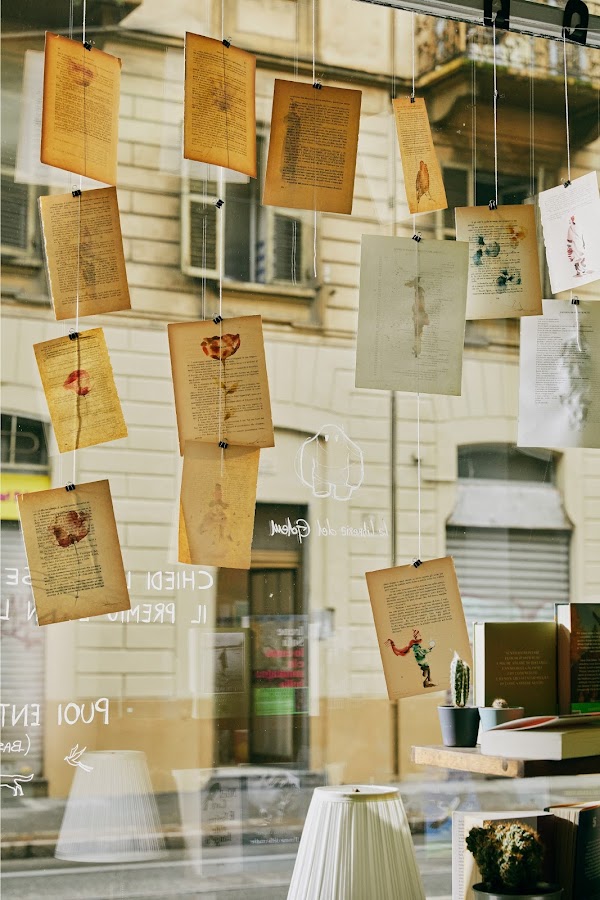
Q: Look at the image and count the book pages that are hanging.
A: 14